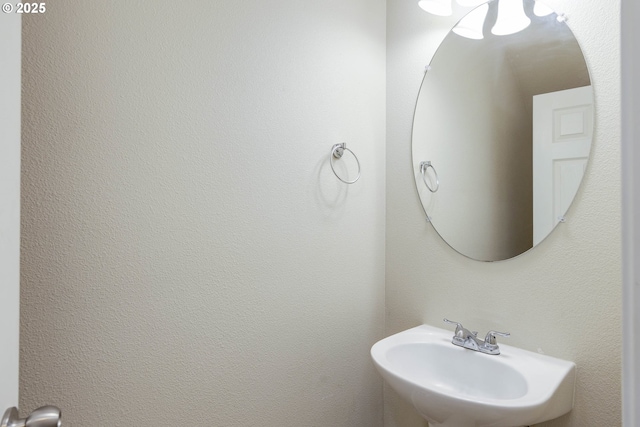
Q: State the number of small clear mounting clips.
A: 4